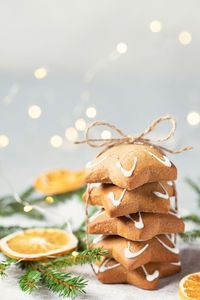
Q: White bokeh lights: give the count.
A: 12